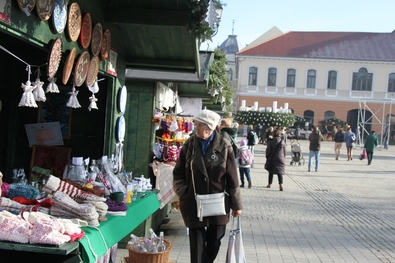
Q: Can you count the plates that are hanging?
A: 13